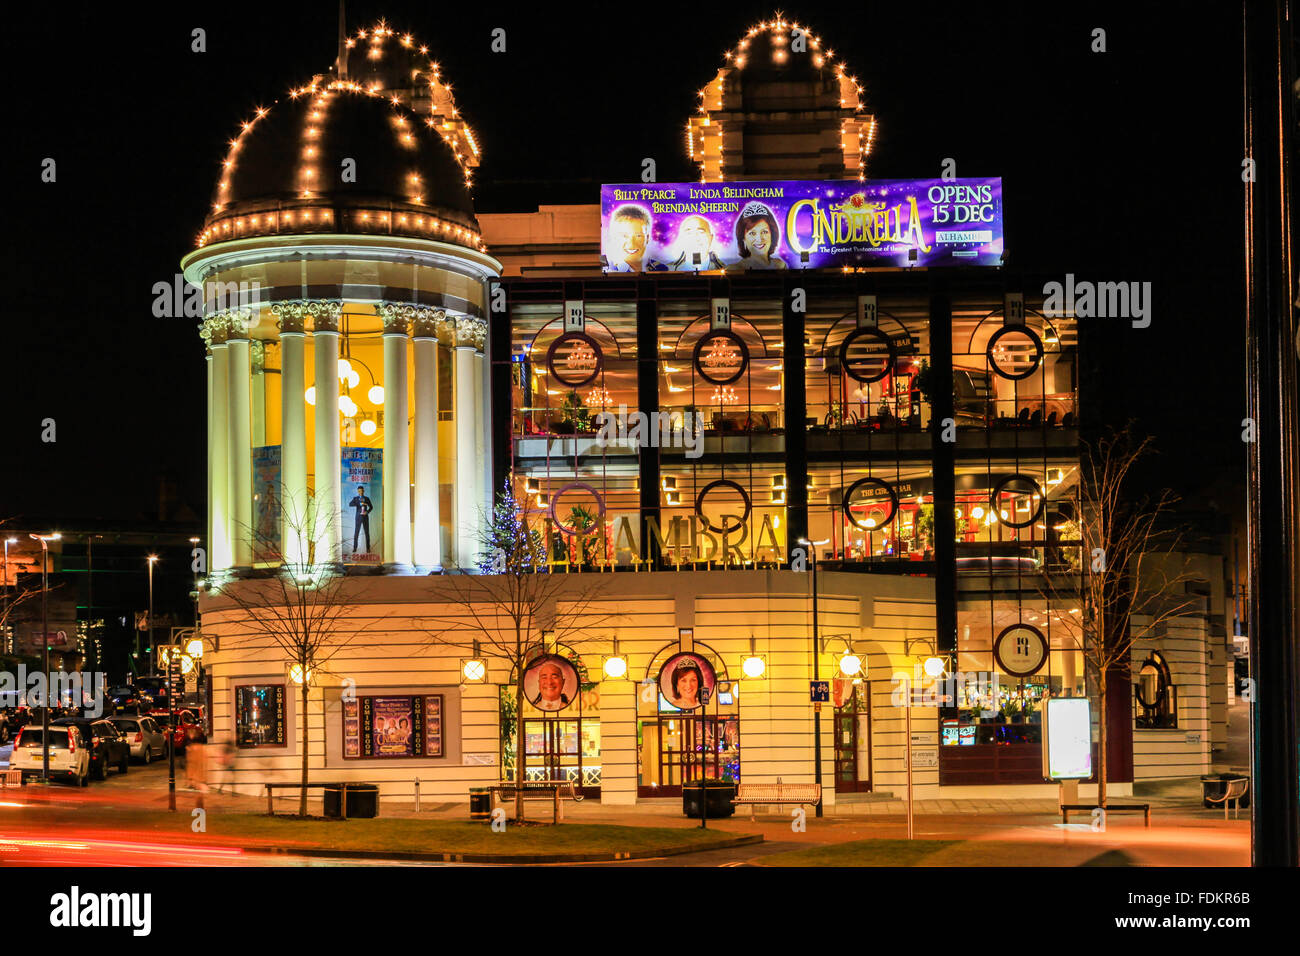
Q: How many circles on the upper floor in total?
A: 4